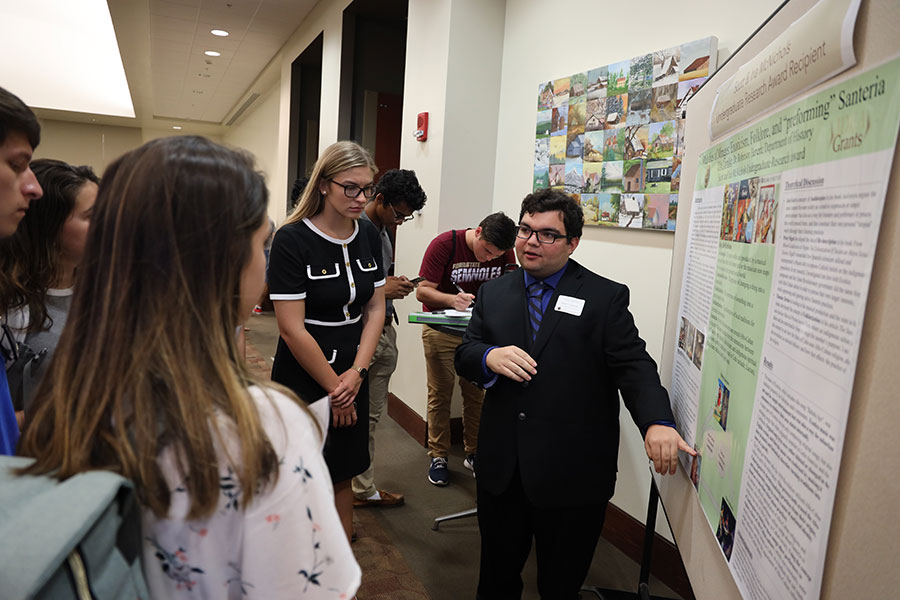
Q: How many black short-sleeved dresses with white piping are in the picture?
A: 1